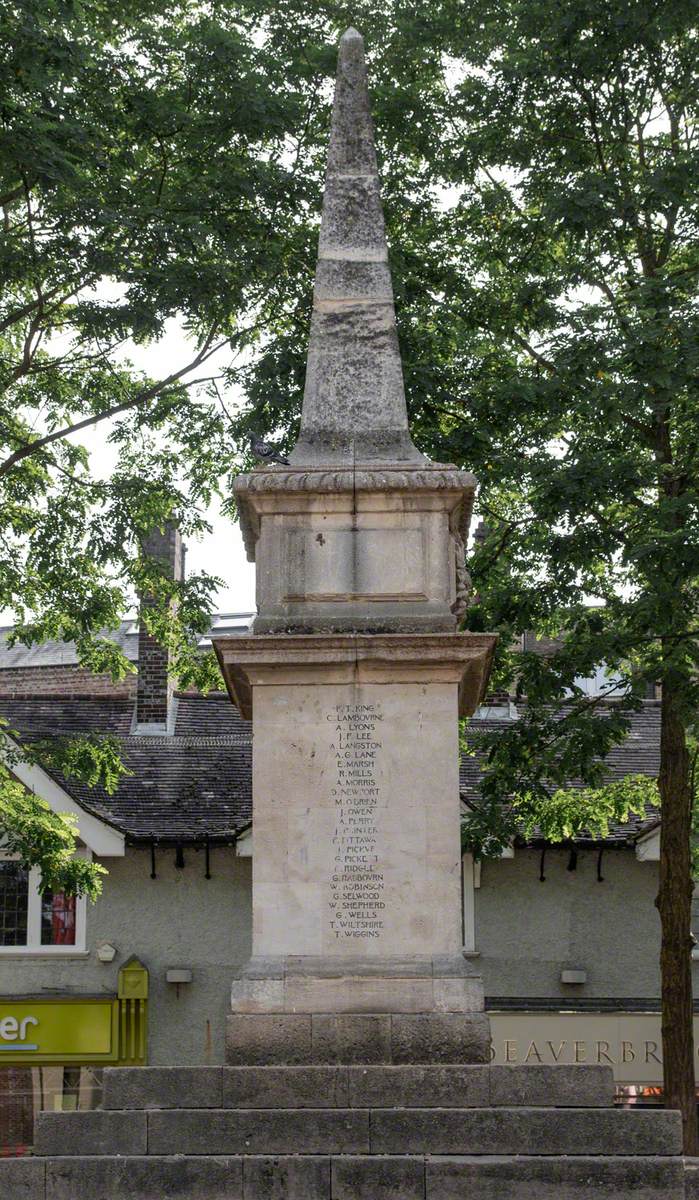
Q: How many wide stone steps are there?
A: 3